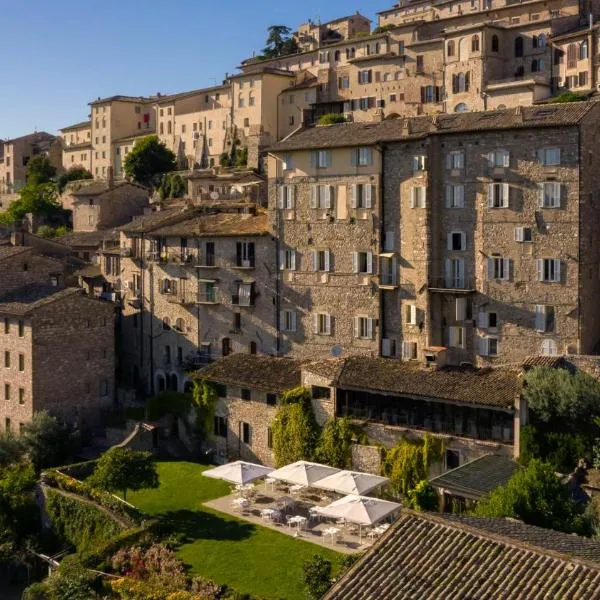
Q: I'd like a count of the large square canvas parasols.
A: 4